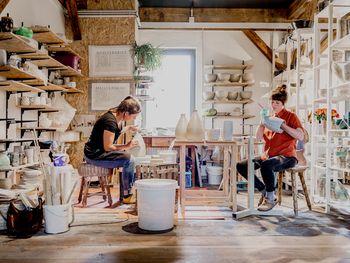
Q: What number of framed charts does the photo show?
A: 2